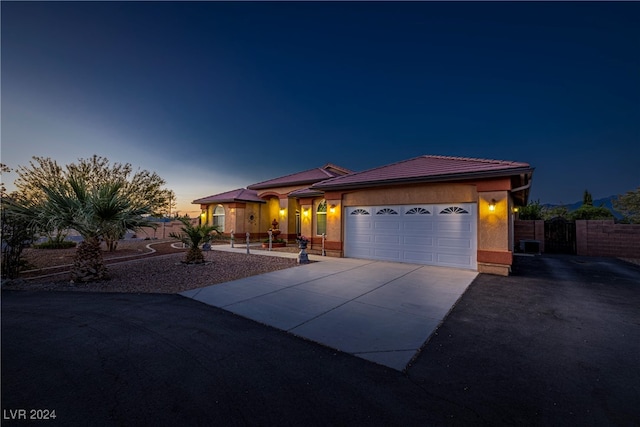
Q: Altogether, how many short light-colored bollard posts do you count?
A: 4